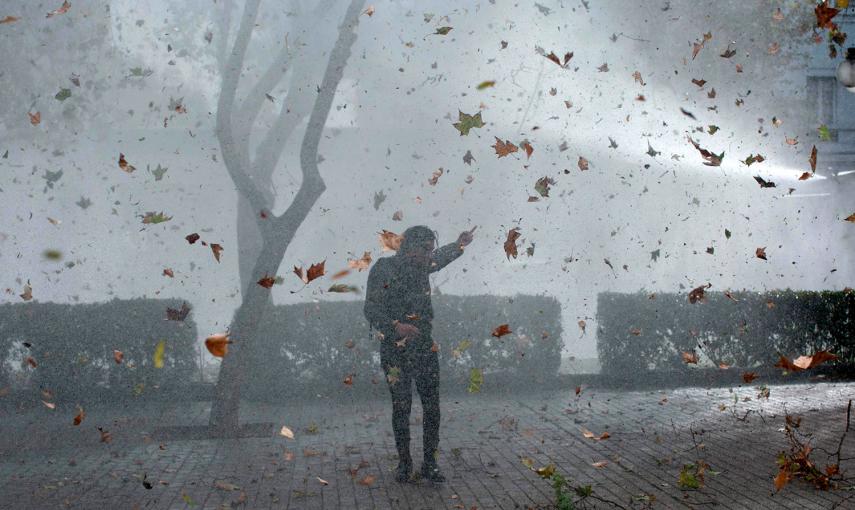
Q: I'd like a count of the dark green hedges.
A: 3